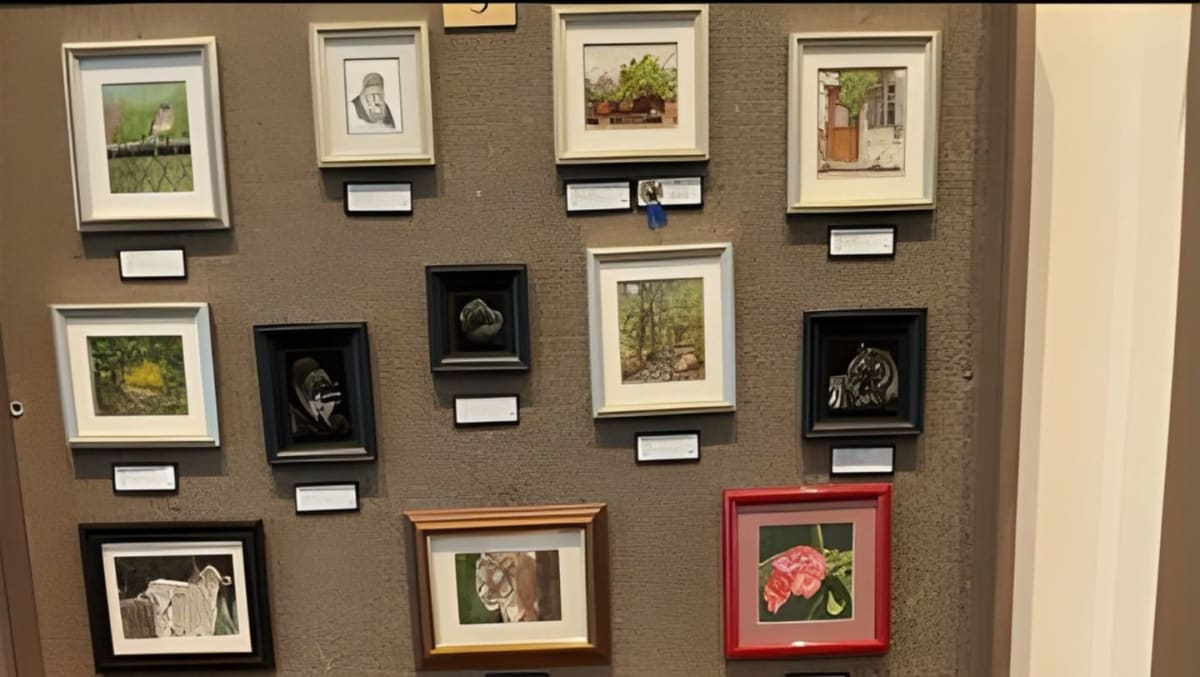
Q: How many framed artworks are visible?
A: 12